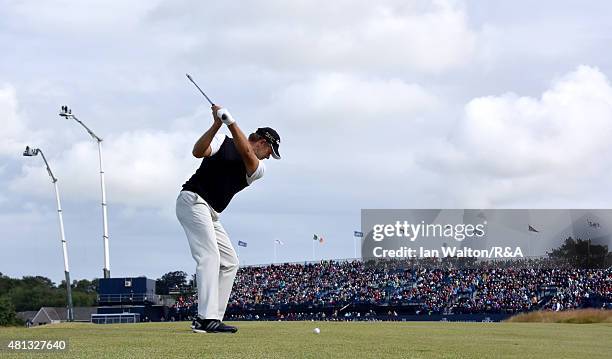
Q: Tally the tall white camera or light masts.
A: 2